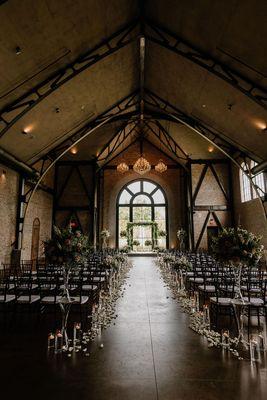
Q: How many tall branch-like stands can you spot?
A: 2